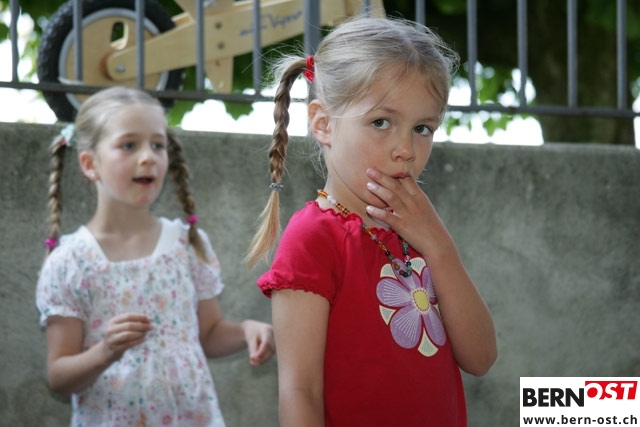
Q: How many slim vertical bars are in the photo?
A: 11